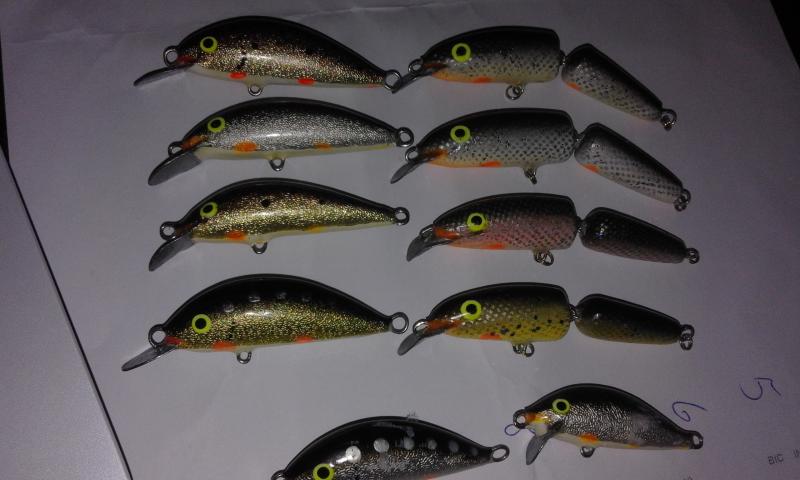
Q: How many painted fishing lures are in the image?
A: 10